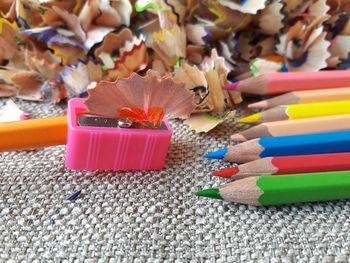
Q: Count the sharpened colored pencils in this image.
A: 7